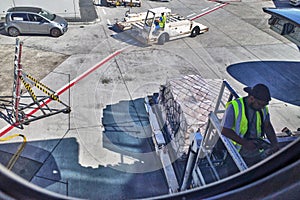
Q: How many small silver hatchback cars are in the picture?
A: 1